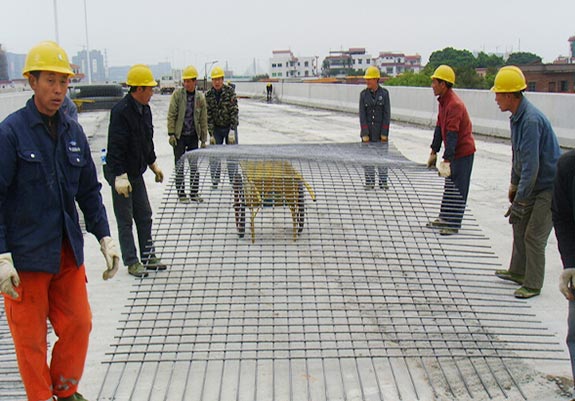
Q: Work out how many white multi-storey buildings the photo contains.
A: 3